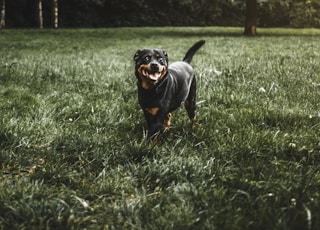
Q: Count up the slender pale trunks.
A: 3